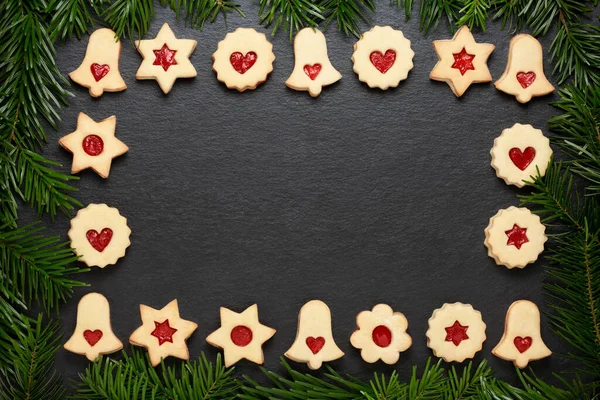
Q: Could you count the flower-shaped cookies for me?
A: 1